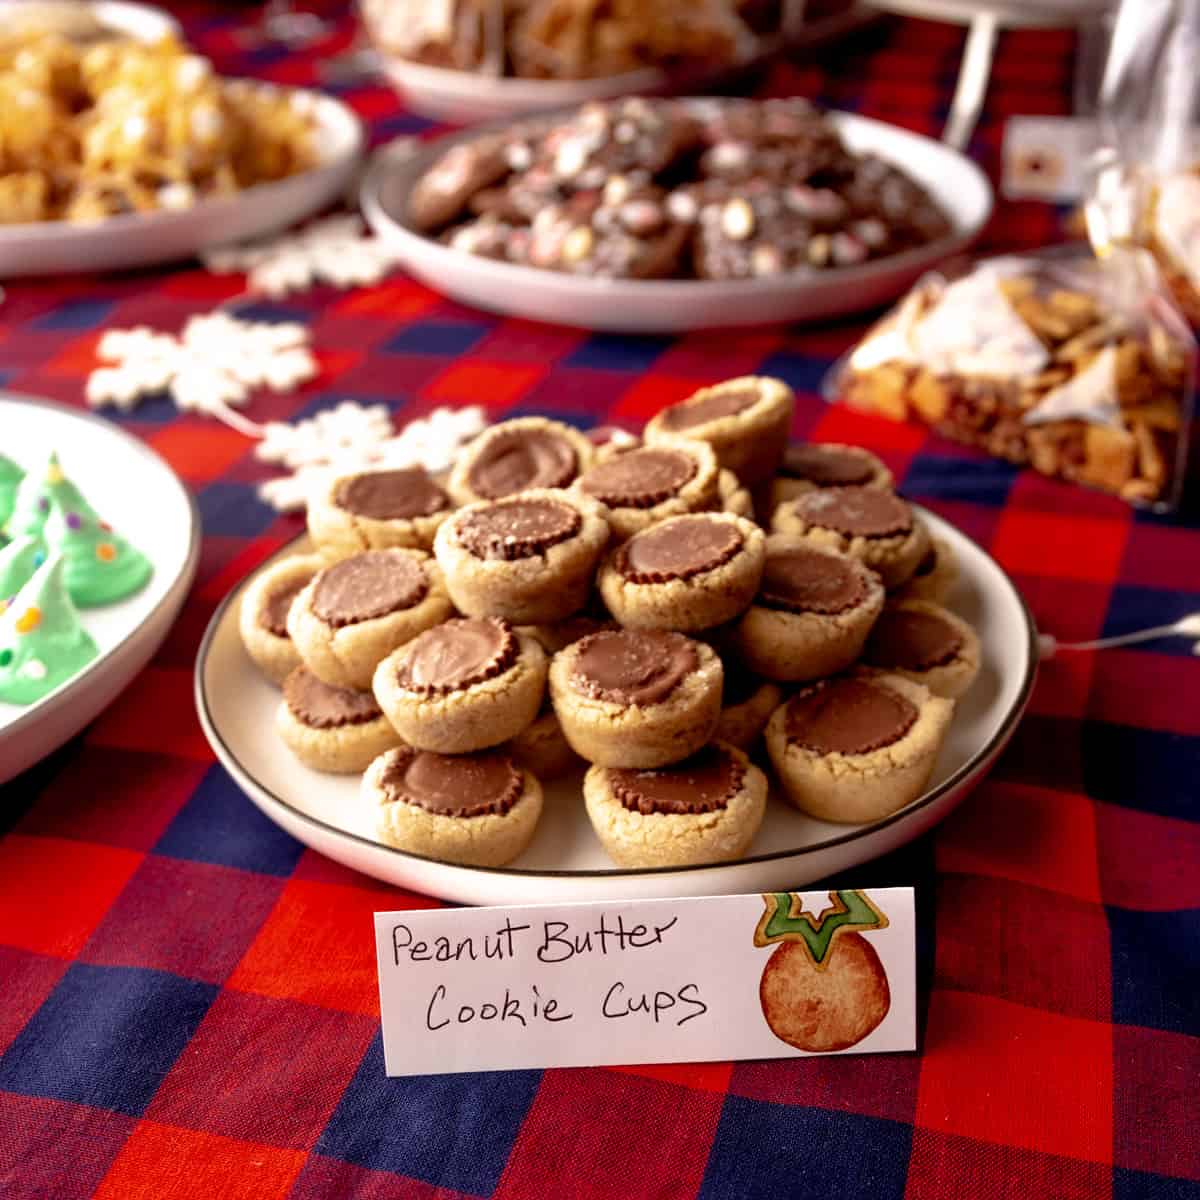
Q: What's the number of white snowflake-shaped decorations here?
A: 3